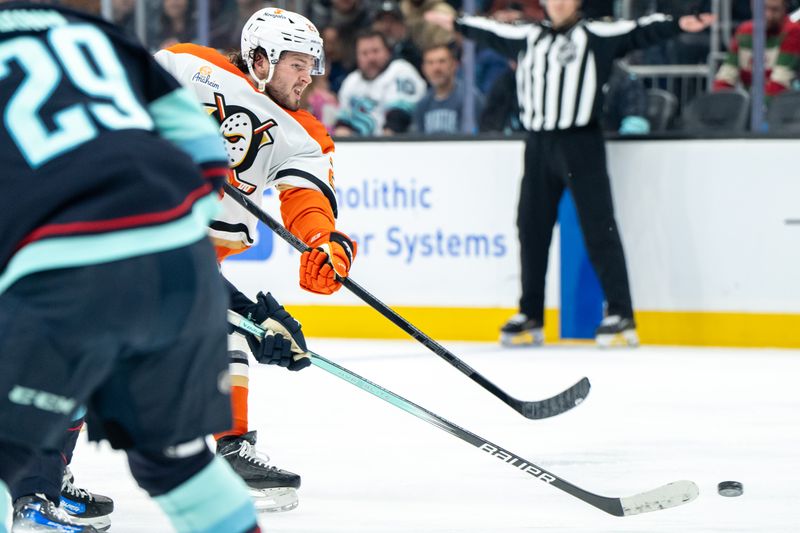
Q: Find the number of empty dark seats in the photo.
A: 3